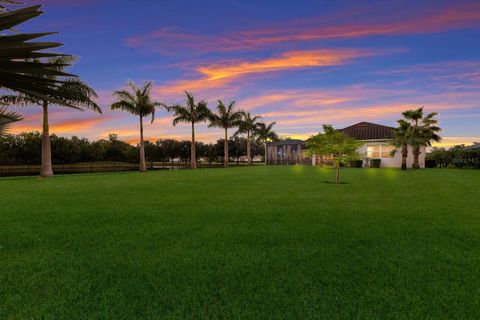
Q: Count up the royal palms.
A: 6